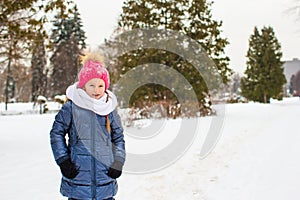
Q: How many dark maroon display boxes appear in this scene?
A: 0